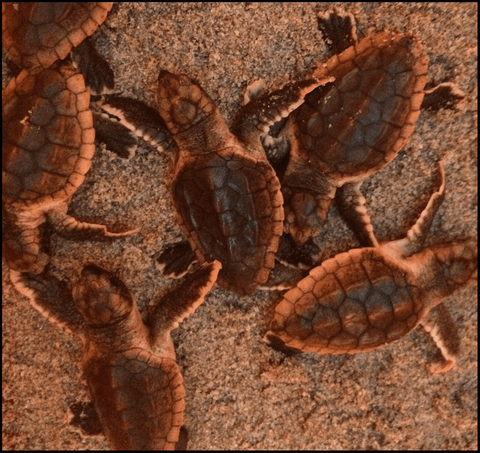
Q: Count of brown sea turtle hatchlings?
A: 6